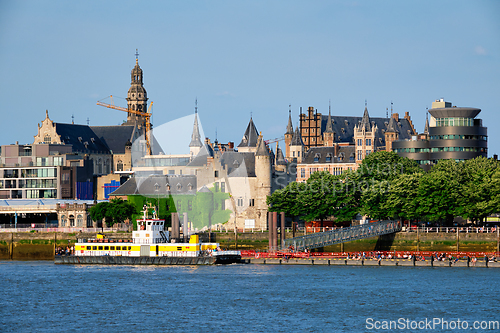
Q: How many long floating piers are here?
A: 1